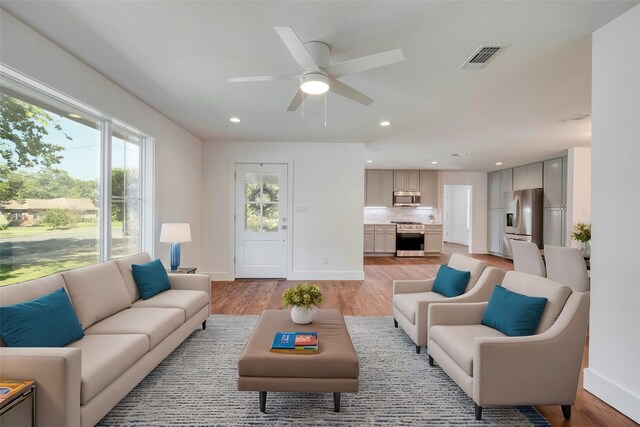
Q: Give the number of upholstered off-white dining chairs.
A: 2